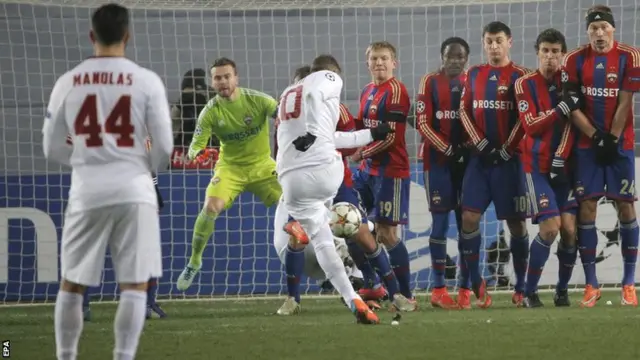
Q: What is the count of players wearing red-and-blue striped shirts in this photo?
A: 6